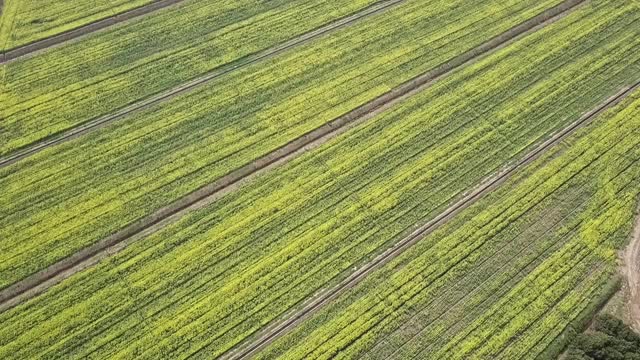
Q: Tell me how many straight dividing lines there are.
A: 4